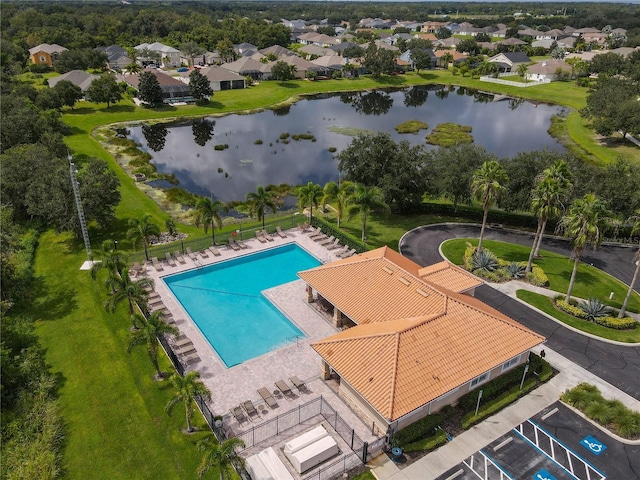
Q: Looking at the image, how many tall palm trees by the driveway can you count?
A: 5